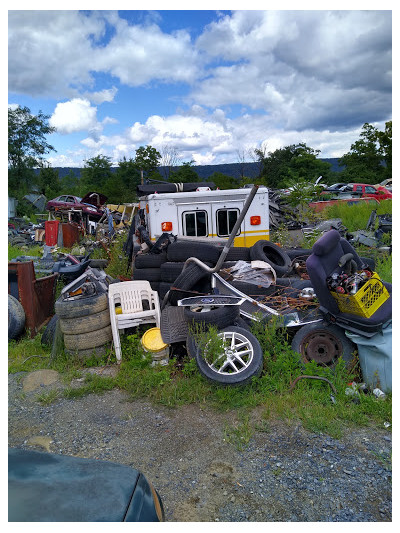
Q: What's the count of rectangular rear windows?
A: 2